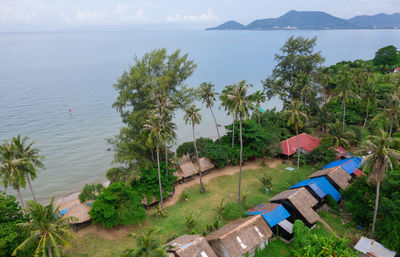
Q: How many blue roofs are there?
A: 3